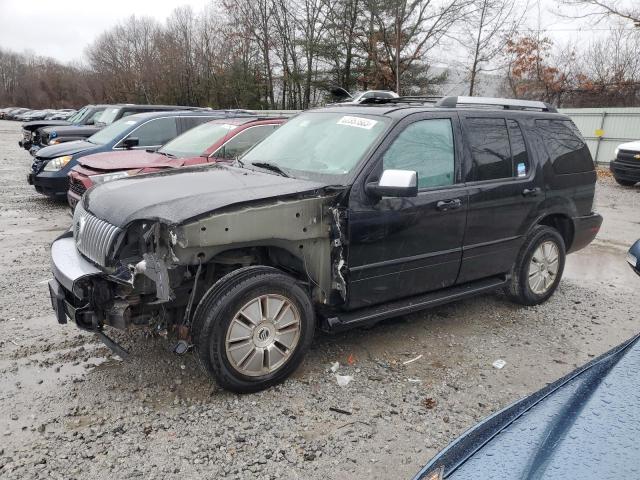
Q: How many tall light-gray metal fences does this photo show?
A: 1